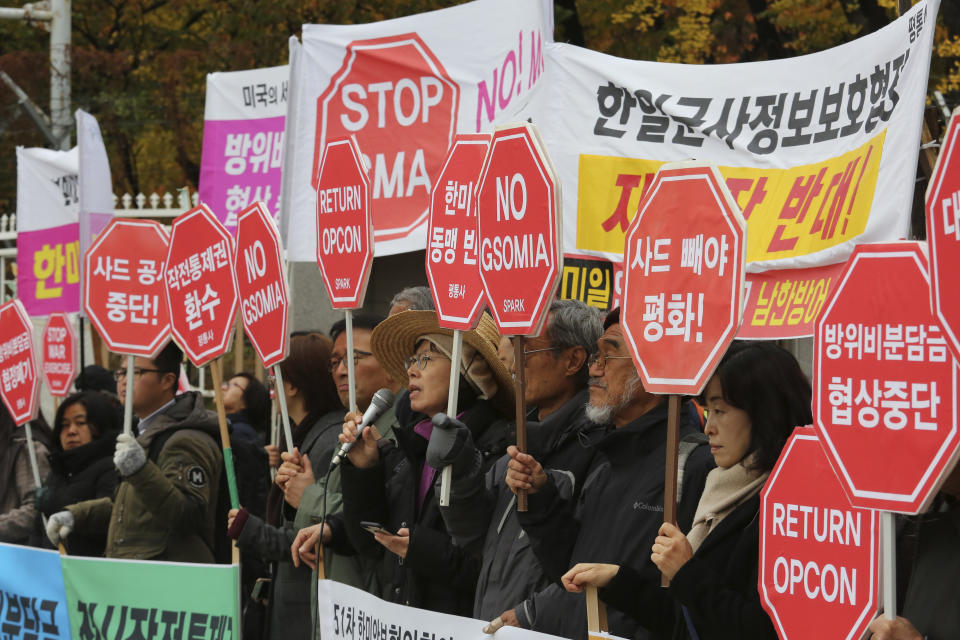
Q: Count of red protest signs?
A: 12